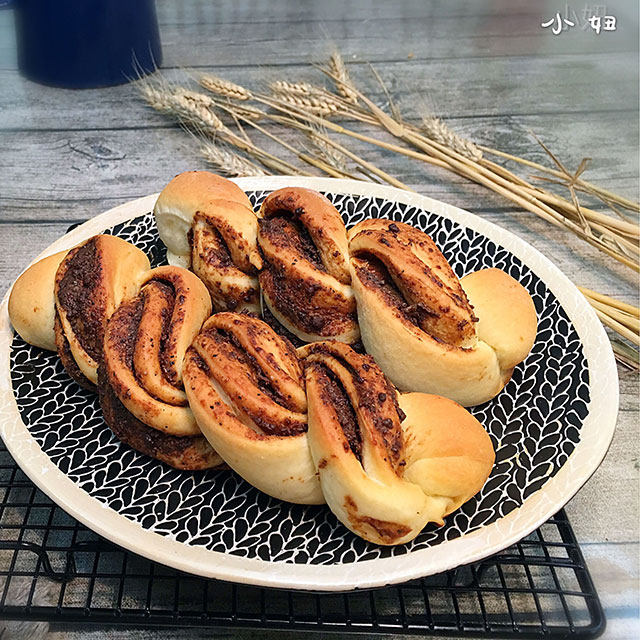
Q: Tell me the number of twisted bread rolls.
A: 2